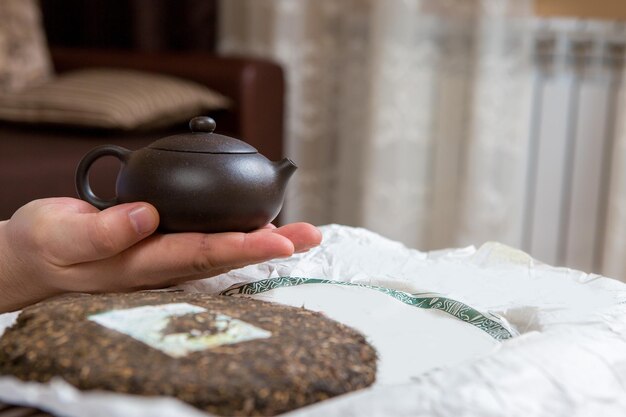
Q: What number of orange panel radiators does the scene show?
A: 0